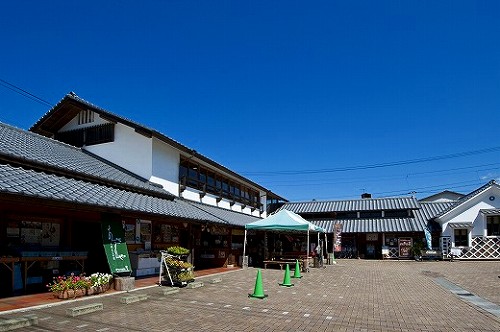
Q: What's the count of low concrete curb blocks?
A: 6